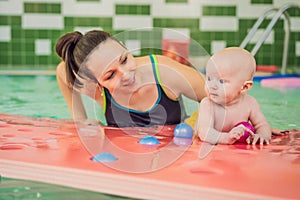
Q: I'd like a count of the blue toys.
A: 3